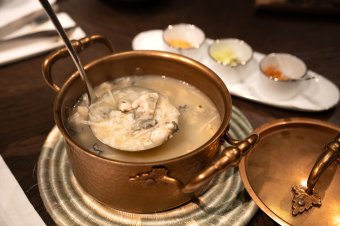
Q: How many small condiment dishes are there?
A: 3